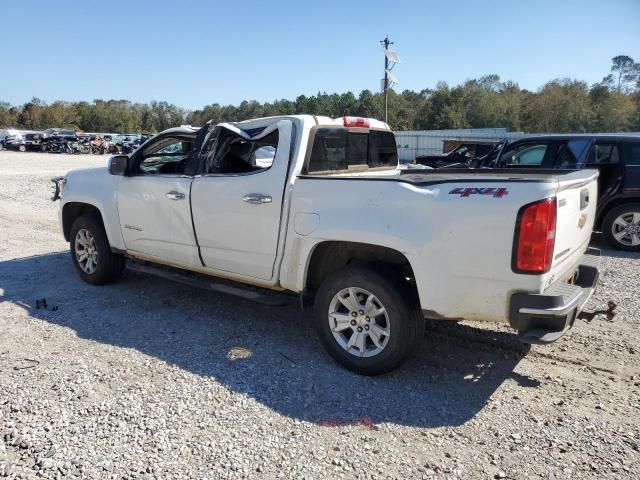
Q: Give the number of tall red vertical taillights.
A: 1